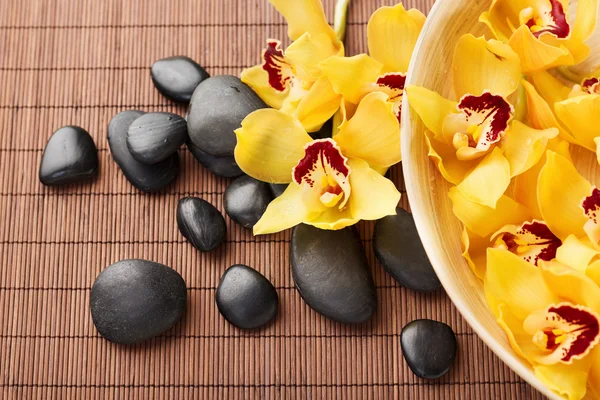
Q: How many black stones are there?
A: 14